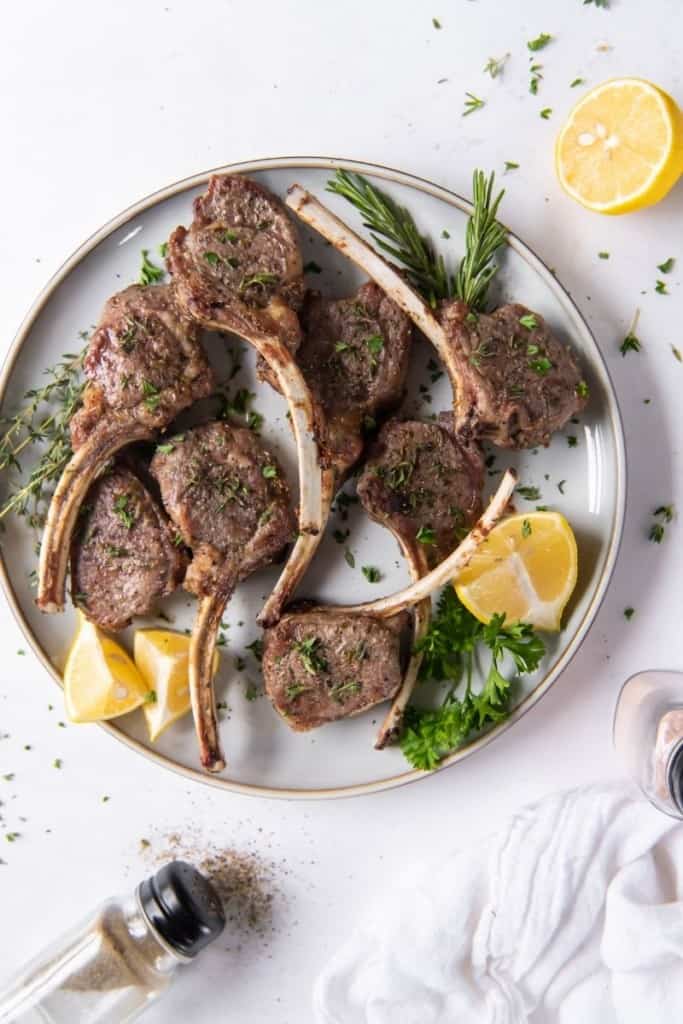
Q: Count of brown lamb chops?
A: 8